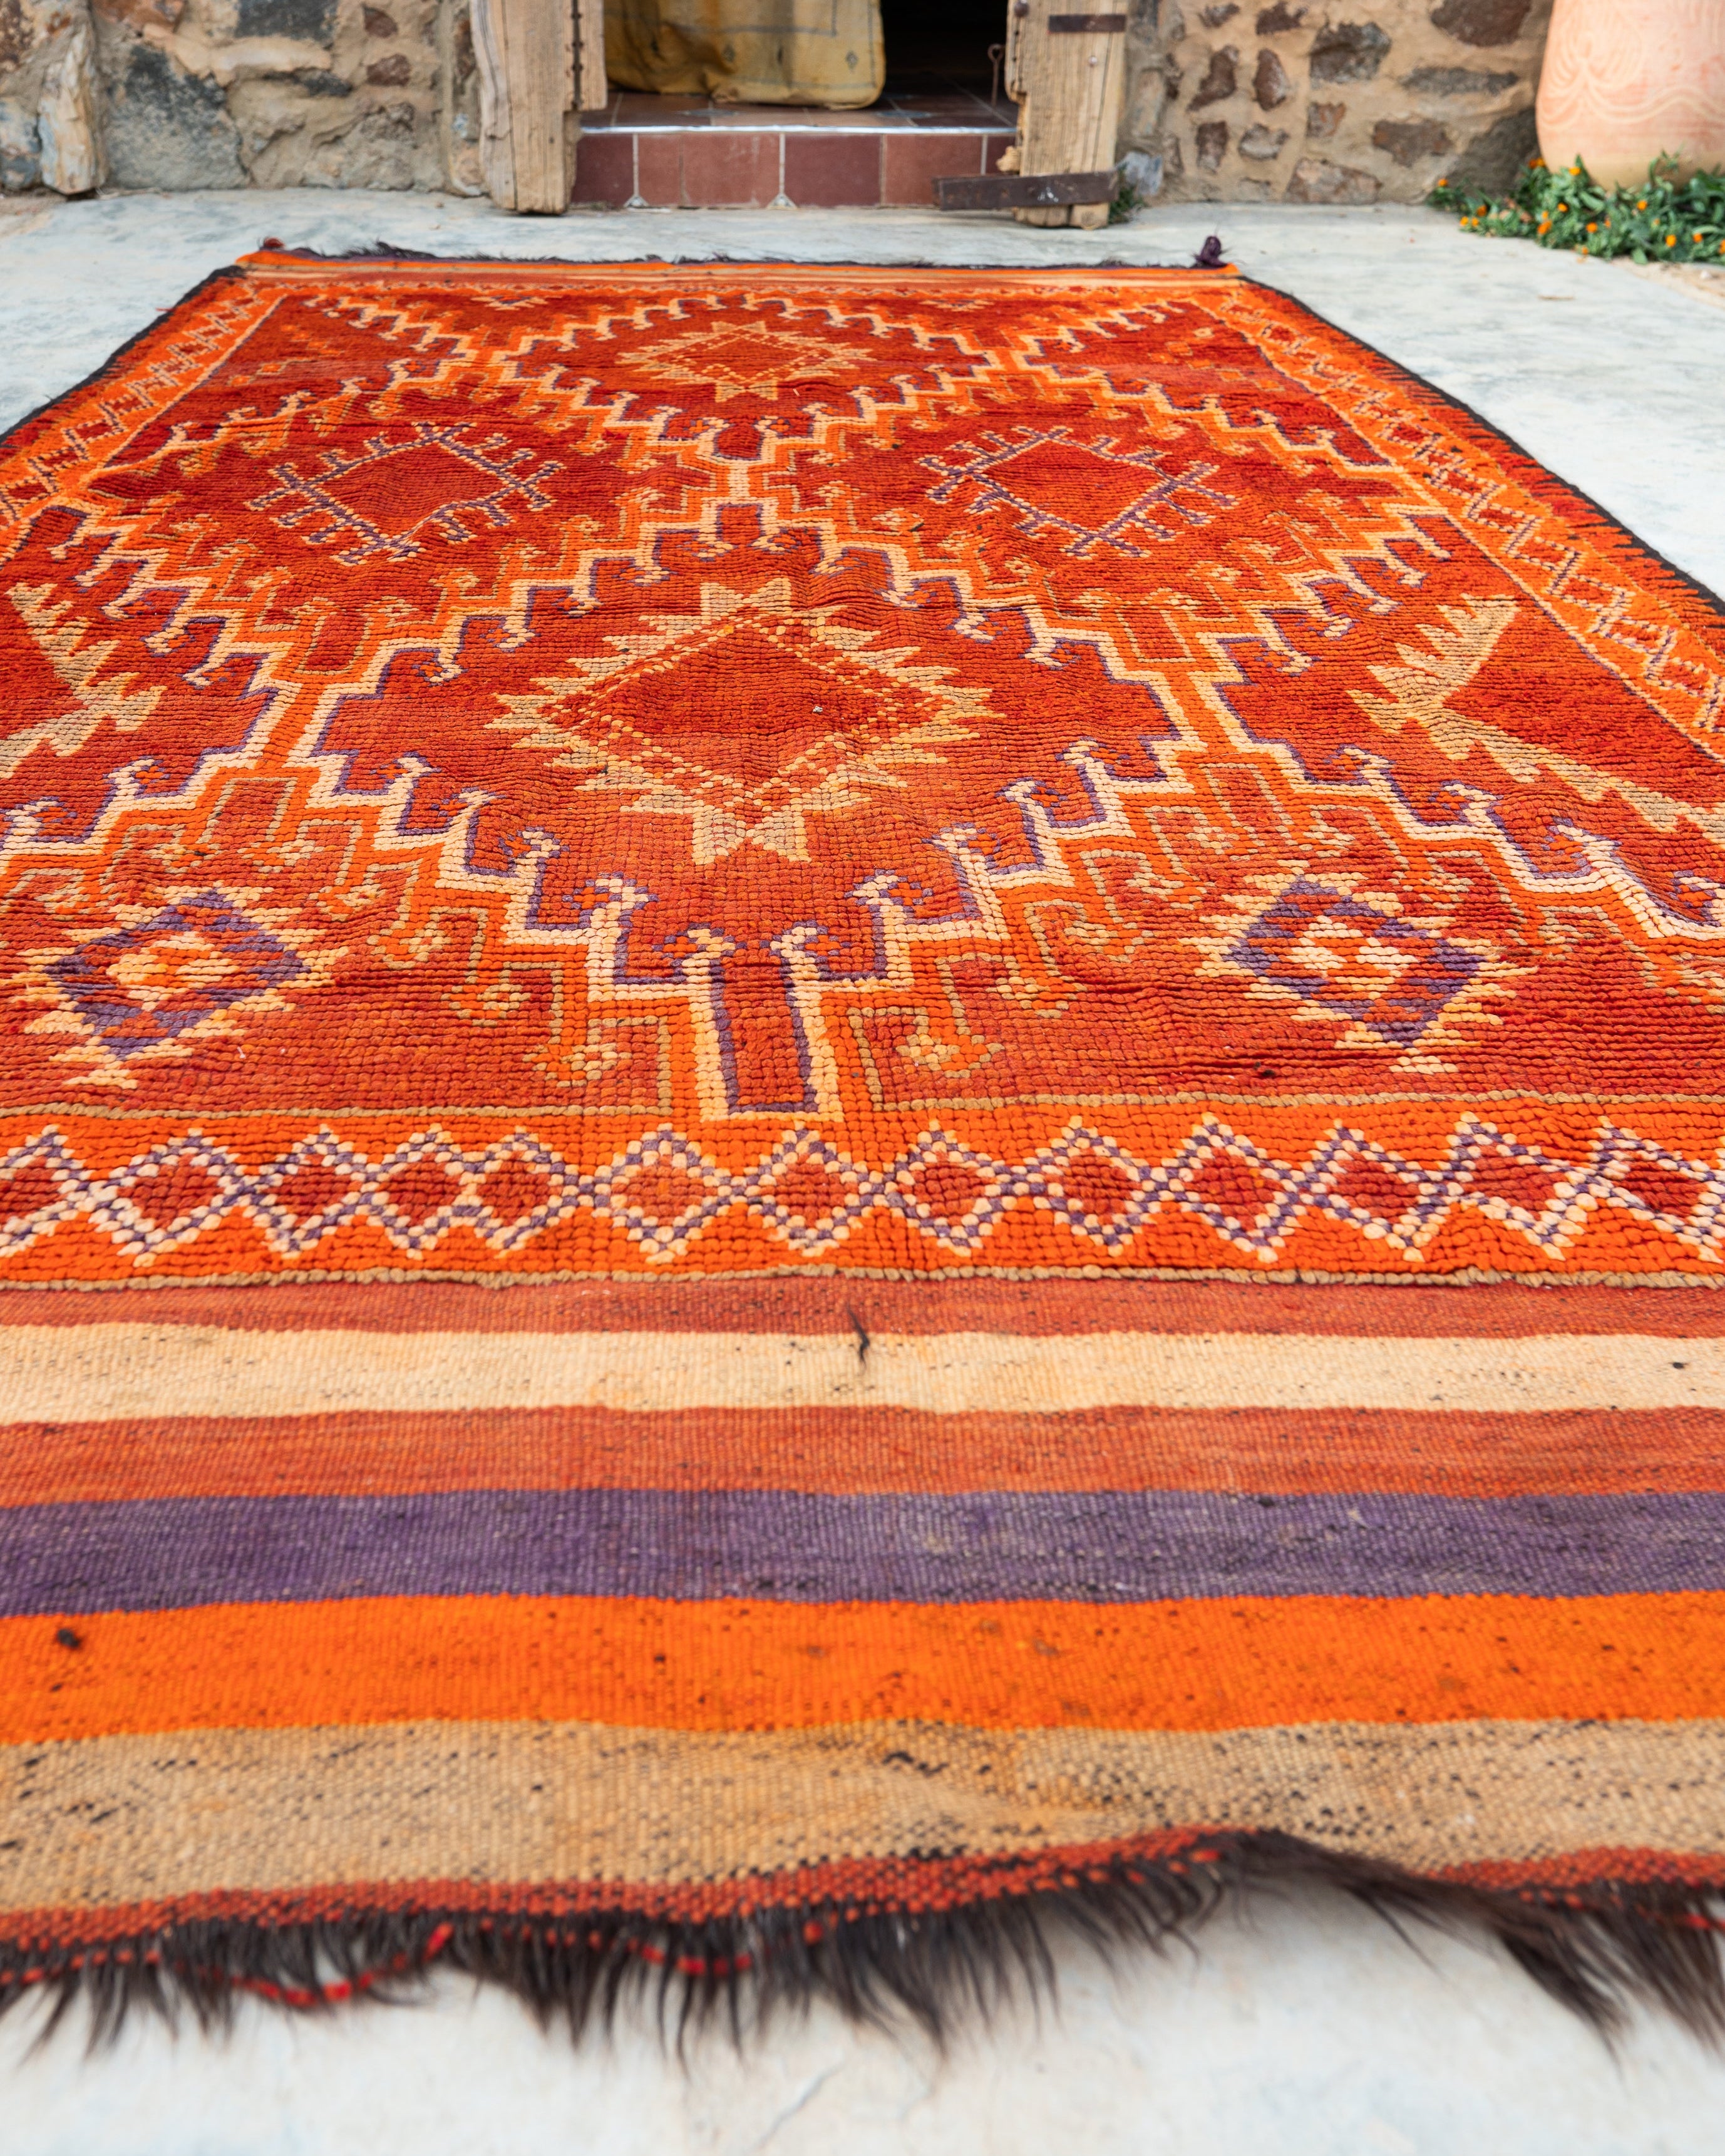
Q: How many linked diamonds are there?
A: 13